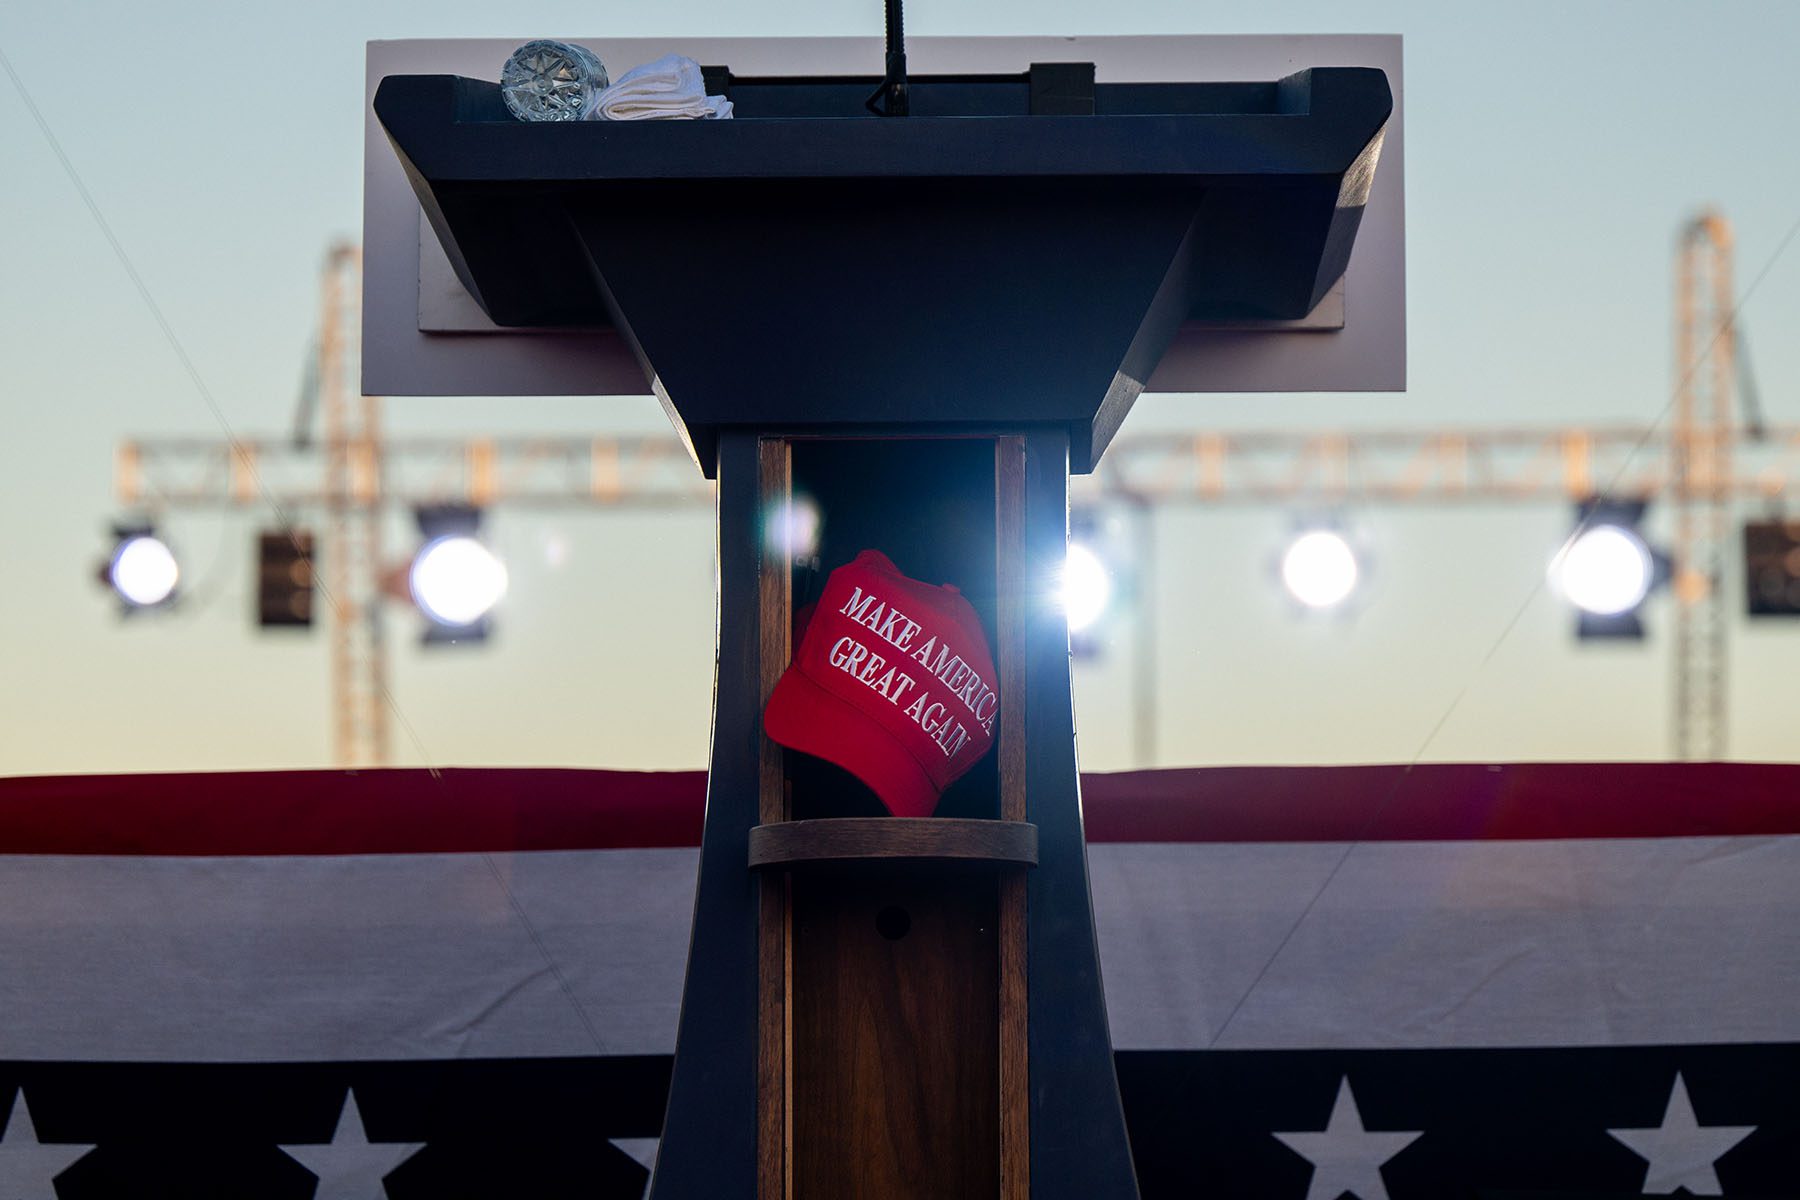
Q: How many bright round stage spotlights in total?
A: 5